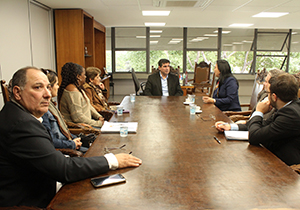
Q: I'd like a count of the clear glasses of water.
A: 5